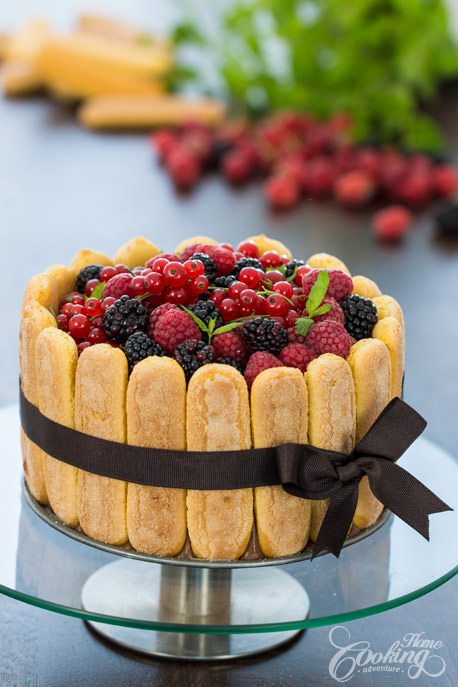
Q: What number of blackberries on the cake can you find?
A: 12